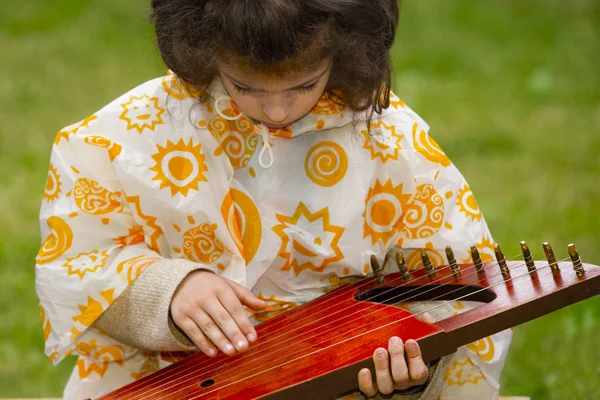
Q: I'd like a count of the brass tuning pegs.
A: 9